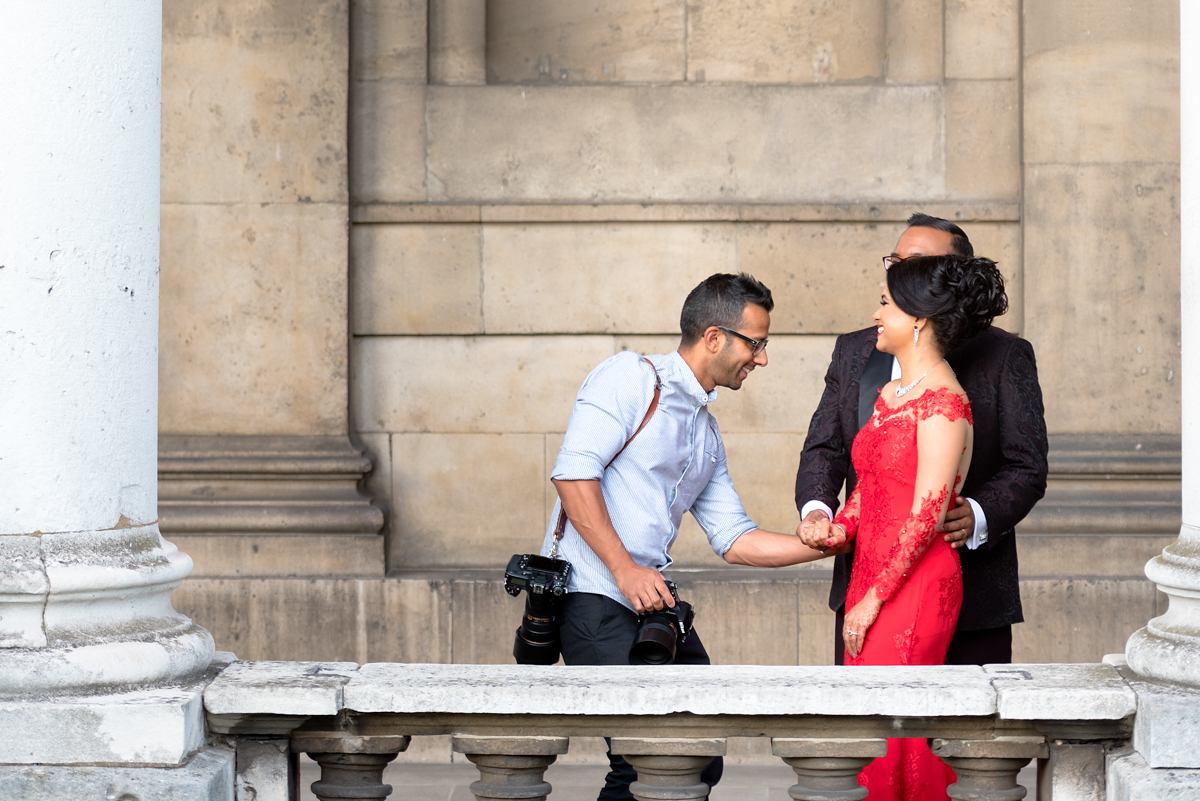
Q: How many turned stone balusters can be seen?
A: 5